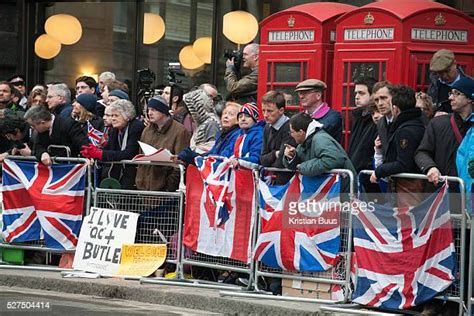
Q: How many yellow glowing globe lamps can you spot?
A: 6